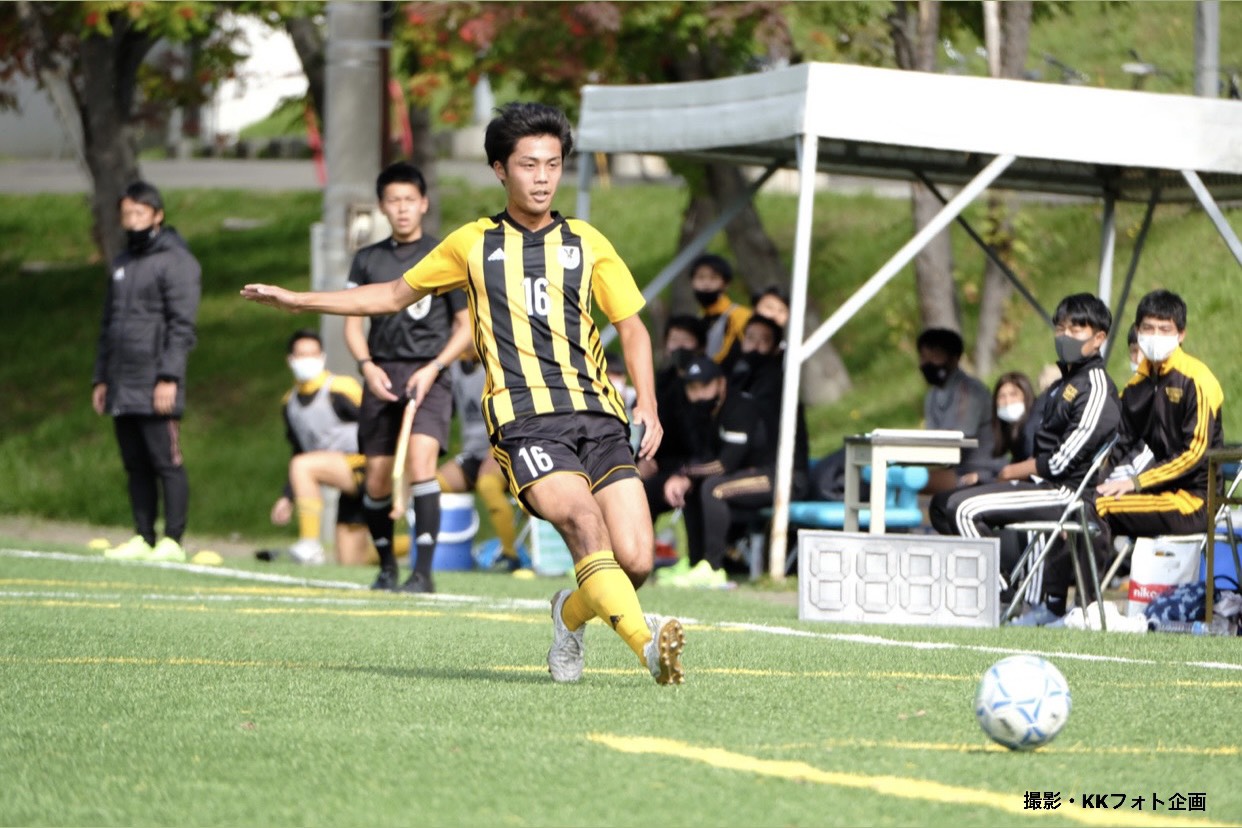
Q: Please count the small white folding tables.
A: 1